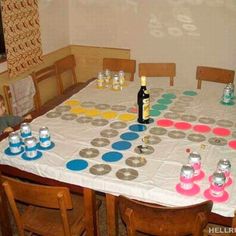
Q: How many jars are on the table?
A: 14